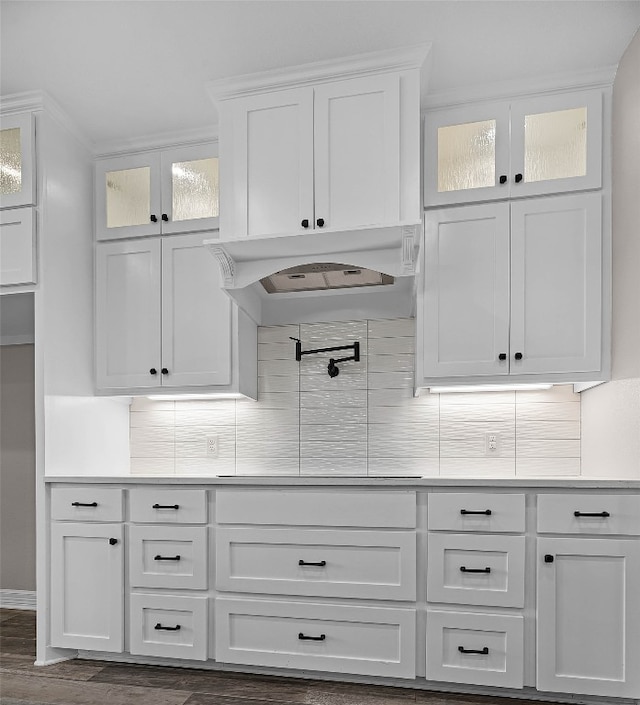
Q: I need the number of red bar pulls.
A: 0